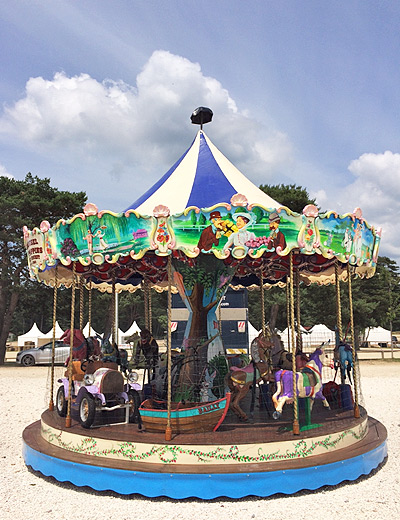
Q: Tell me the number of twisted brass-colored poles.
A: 15